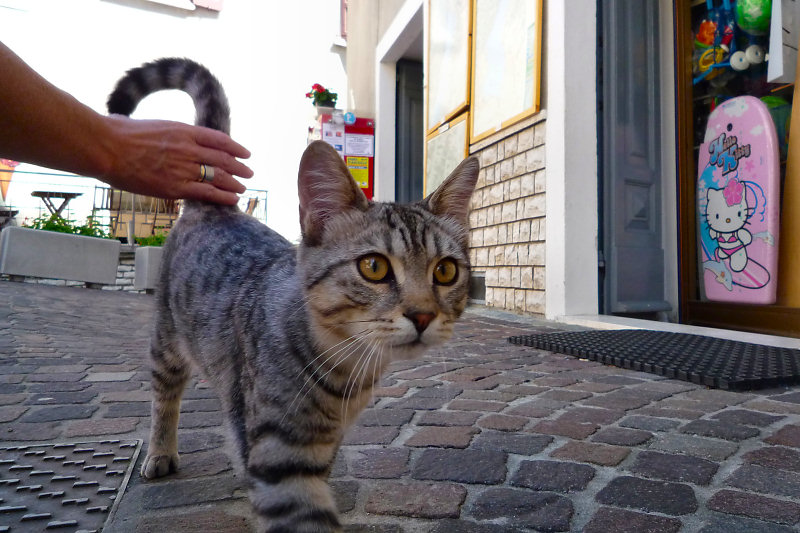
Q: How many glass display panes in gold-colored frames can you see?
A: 3